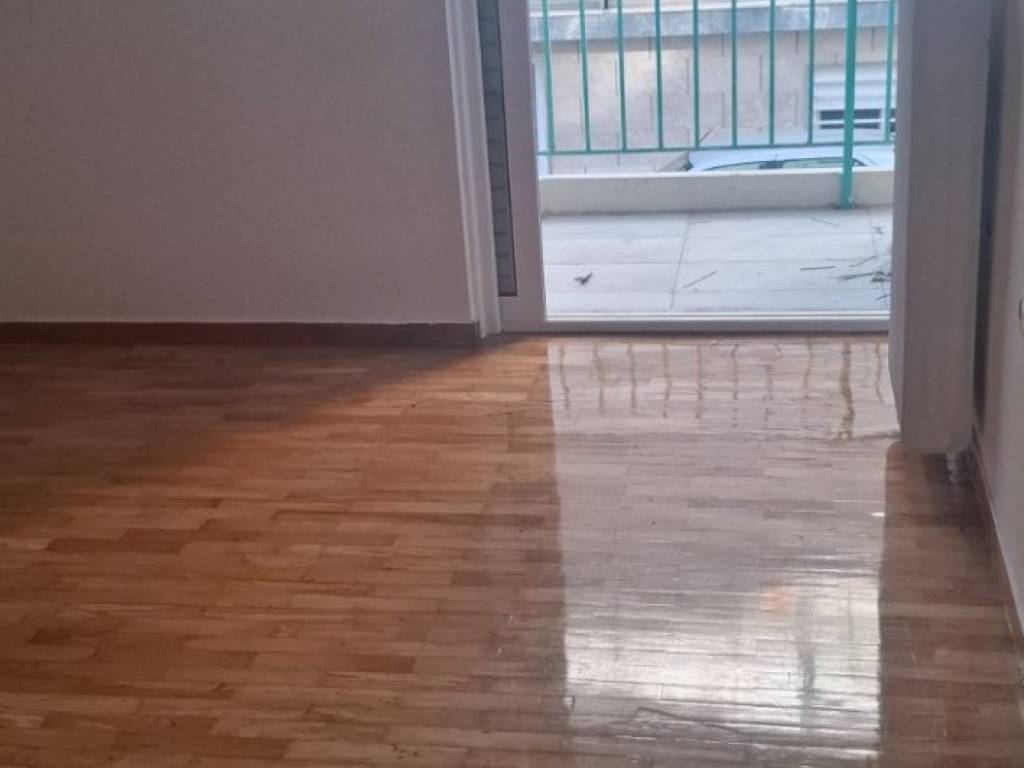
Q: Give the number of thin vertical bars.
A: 9